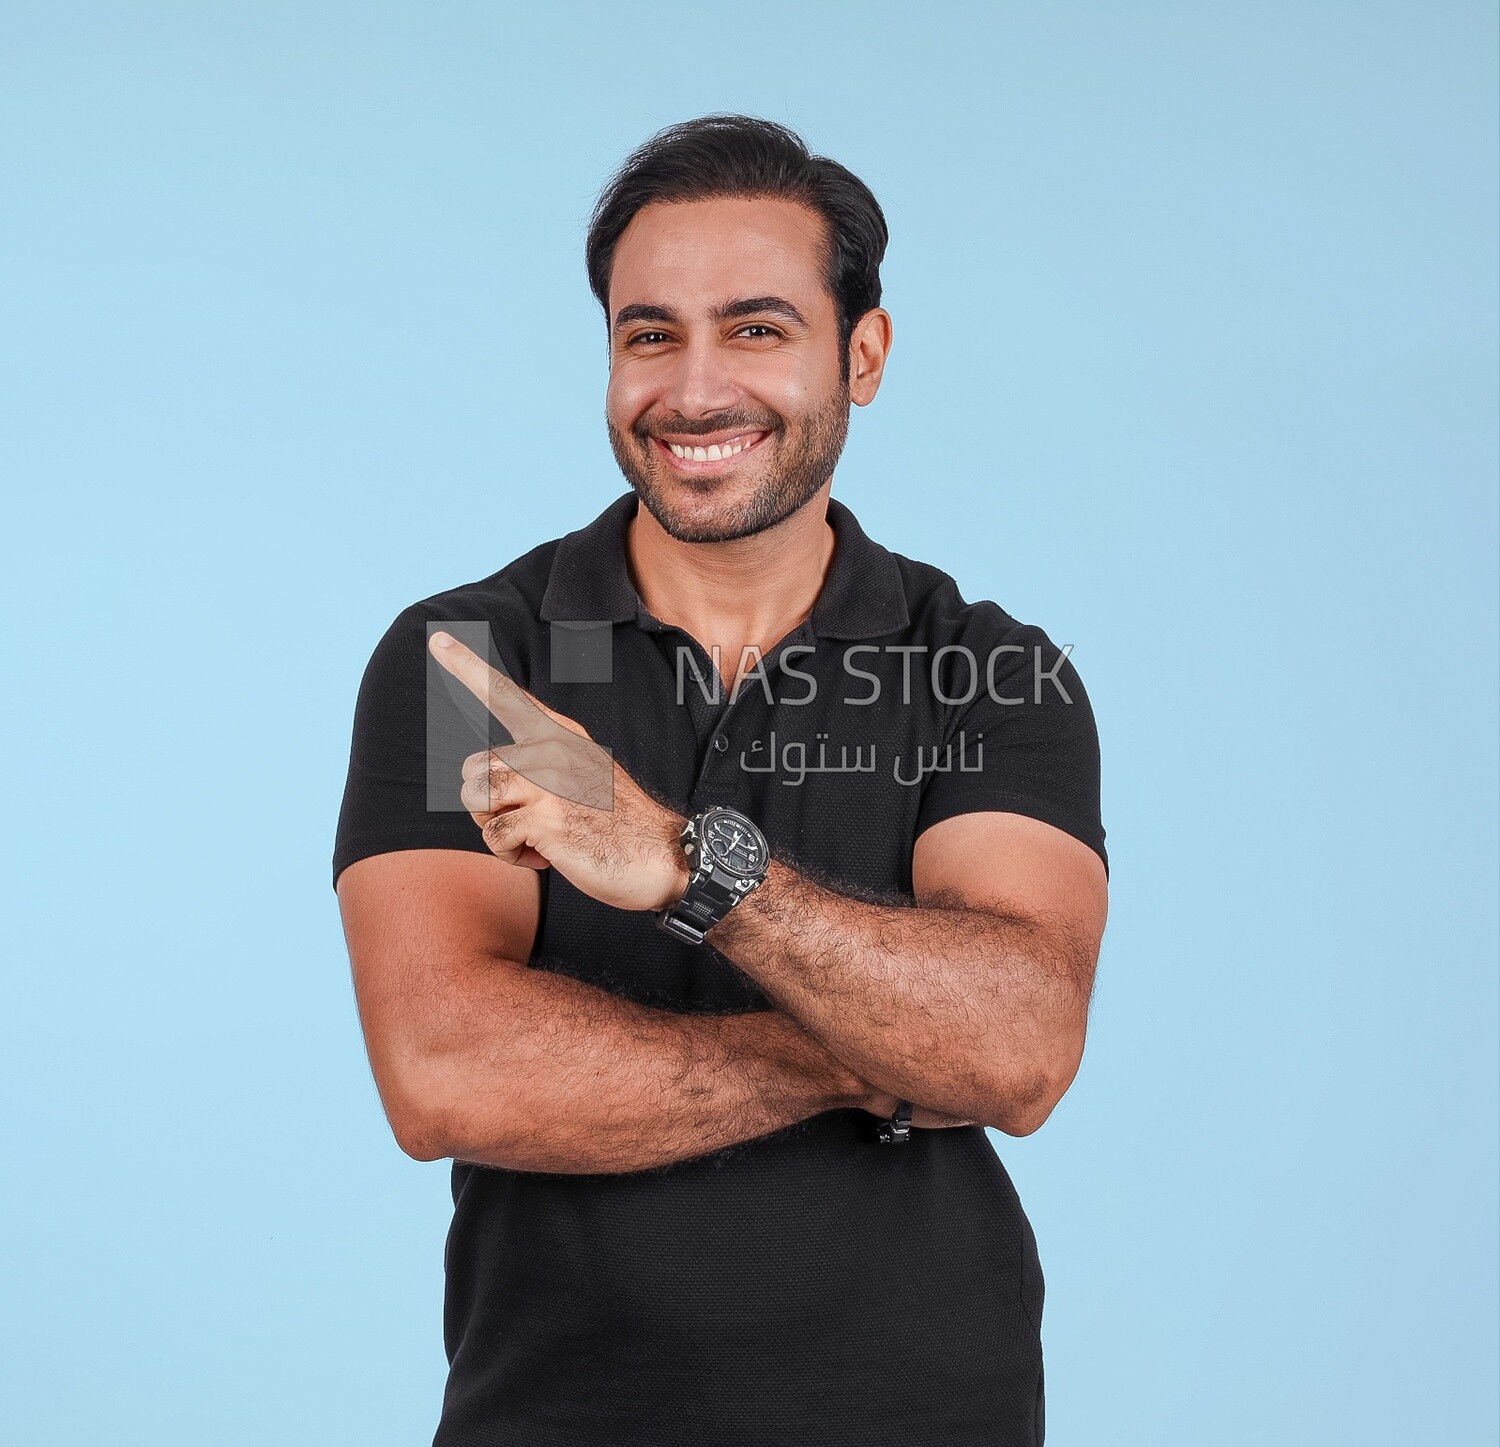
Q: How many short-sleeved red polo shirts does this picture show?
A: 0